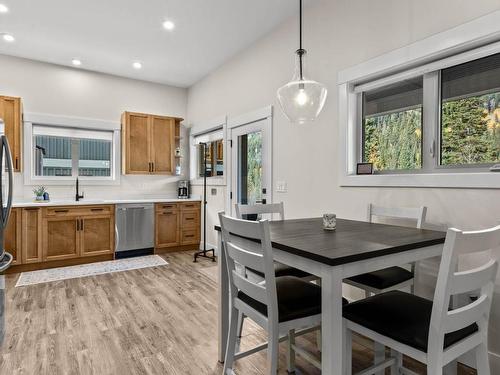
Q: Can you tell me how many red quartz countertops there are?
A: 0